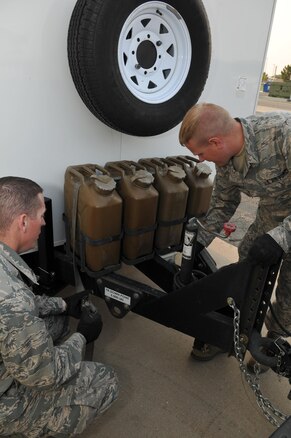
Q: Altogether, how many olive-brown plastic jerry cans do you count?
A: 4